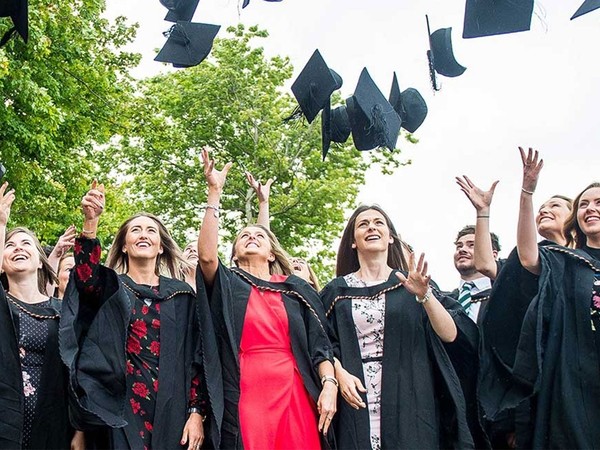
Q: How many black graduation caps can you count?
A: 11